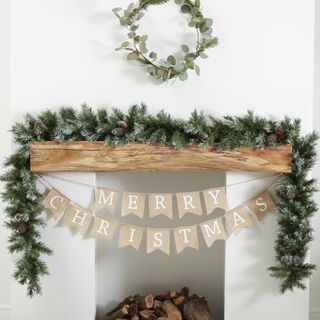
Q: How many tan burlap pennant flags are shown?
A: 14